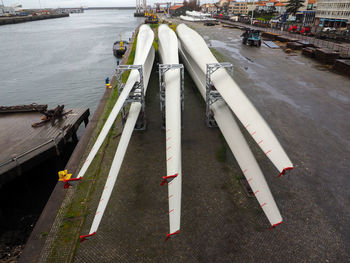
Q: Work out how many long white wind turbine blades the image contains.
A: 6